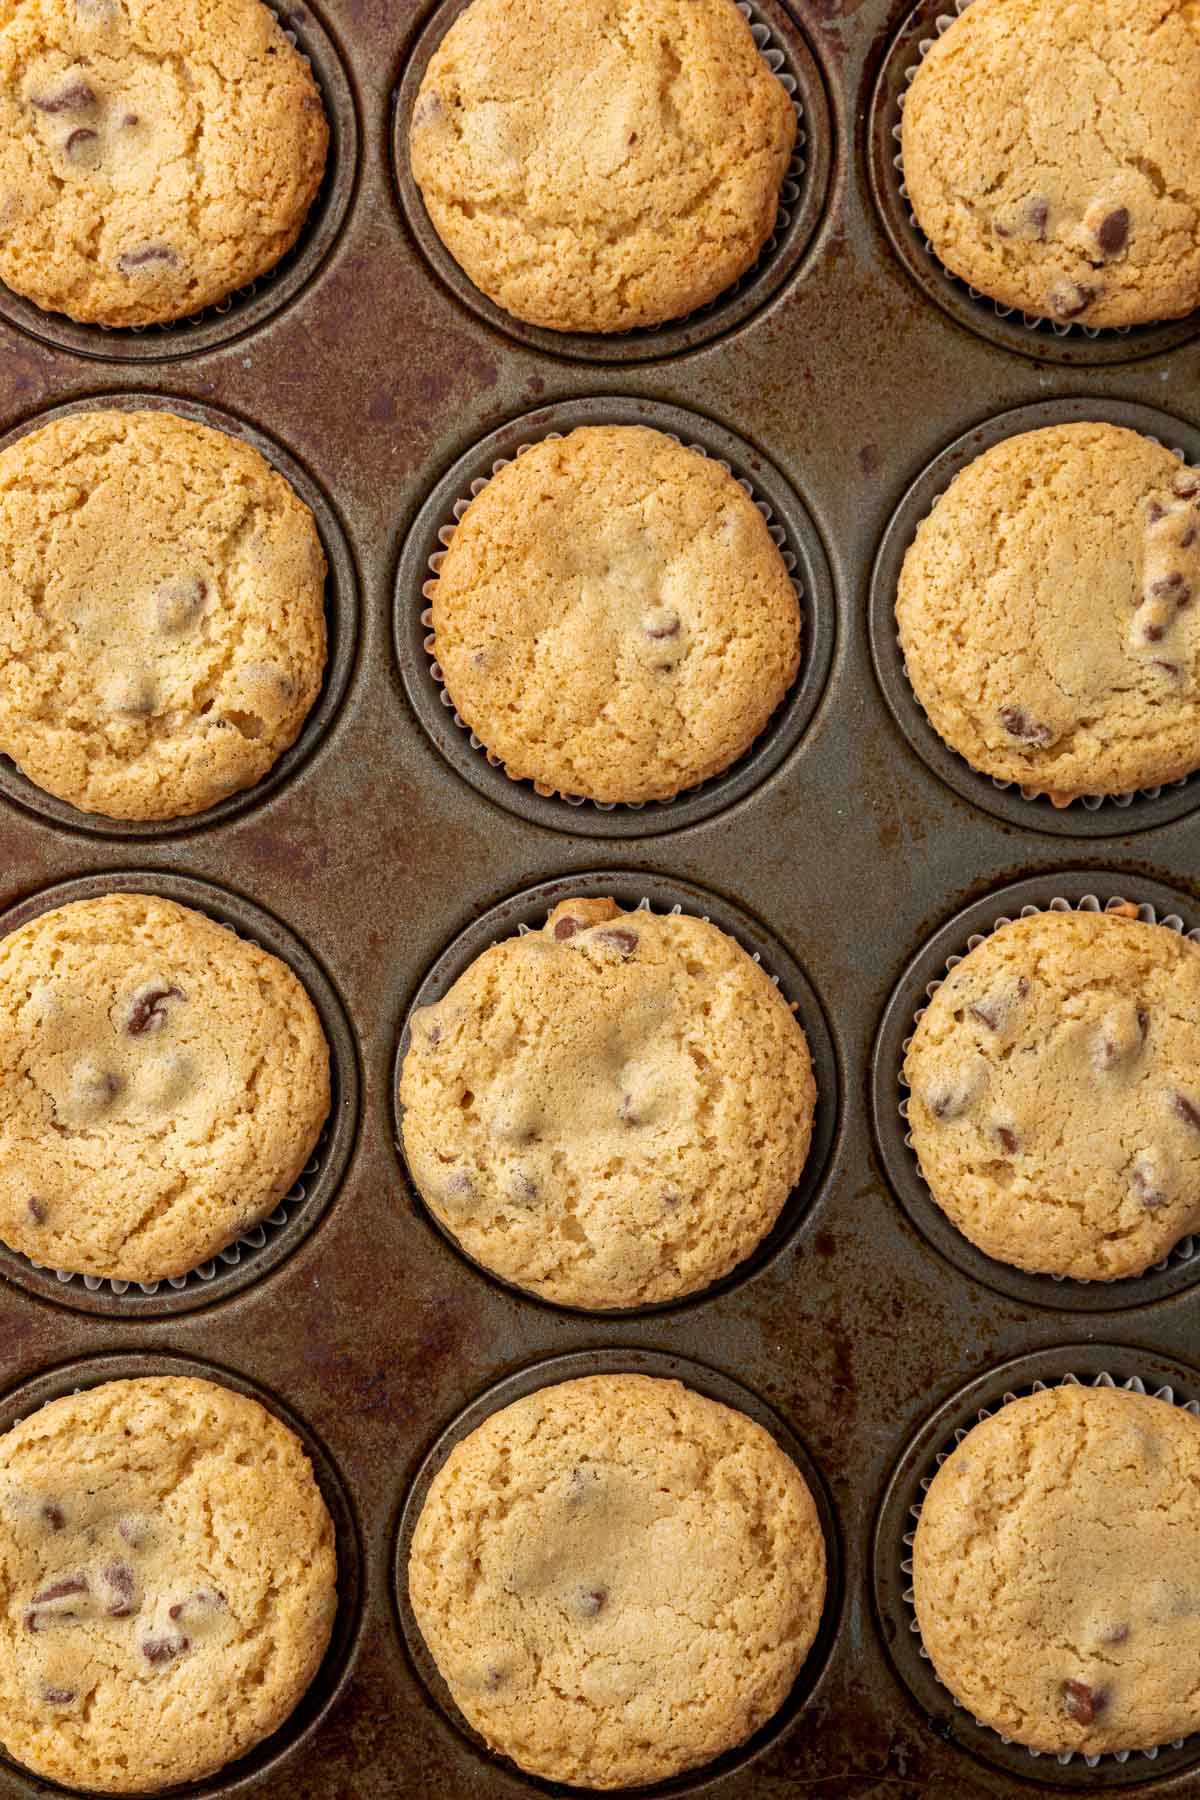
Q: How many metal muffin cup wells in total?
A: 12